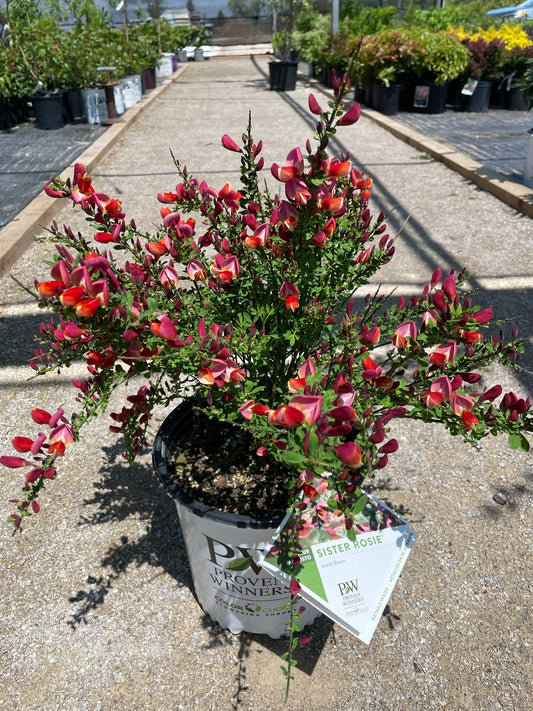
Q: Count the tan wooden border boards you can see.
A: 2